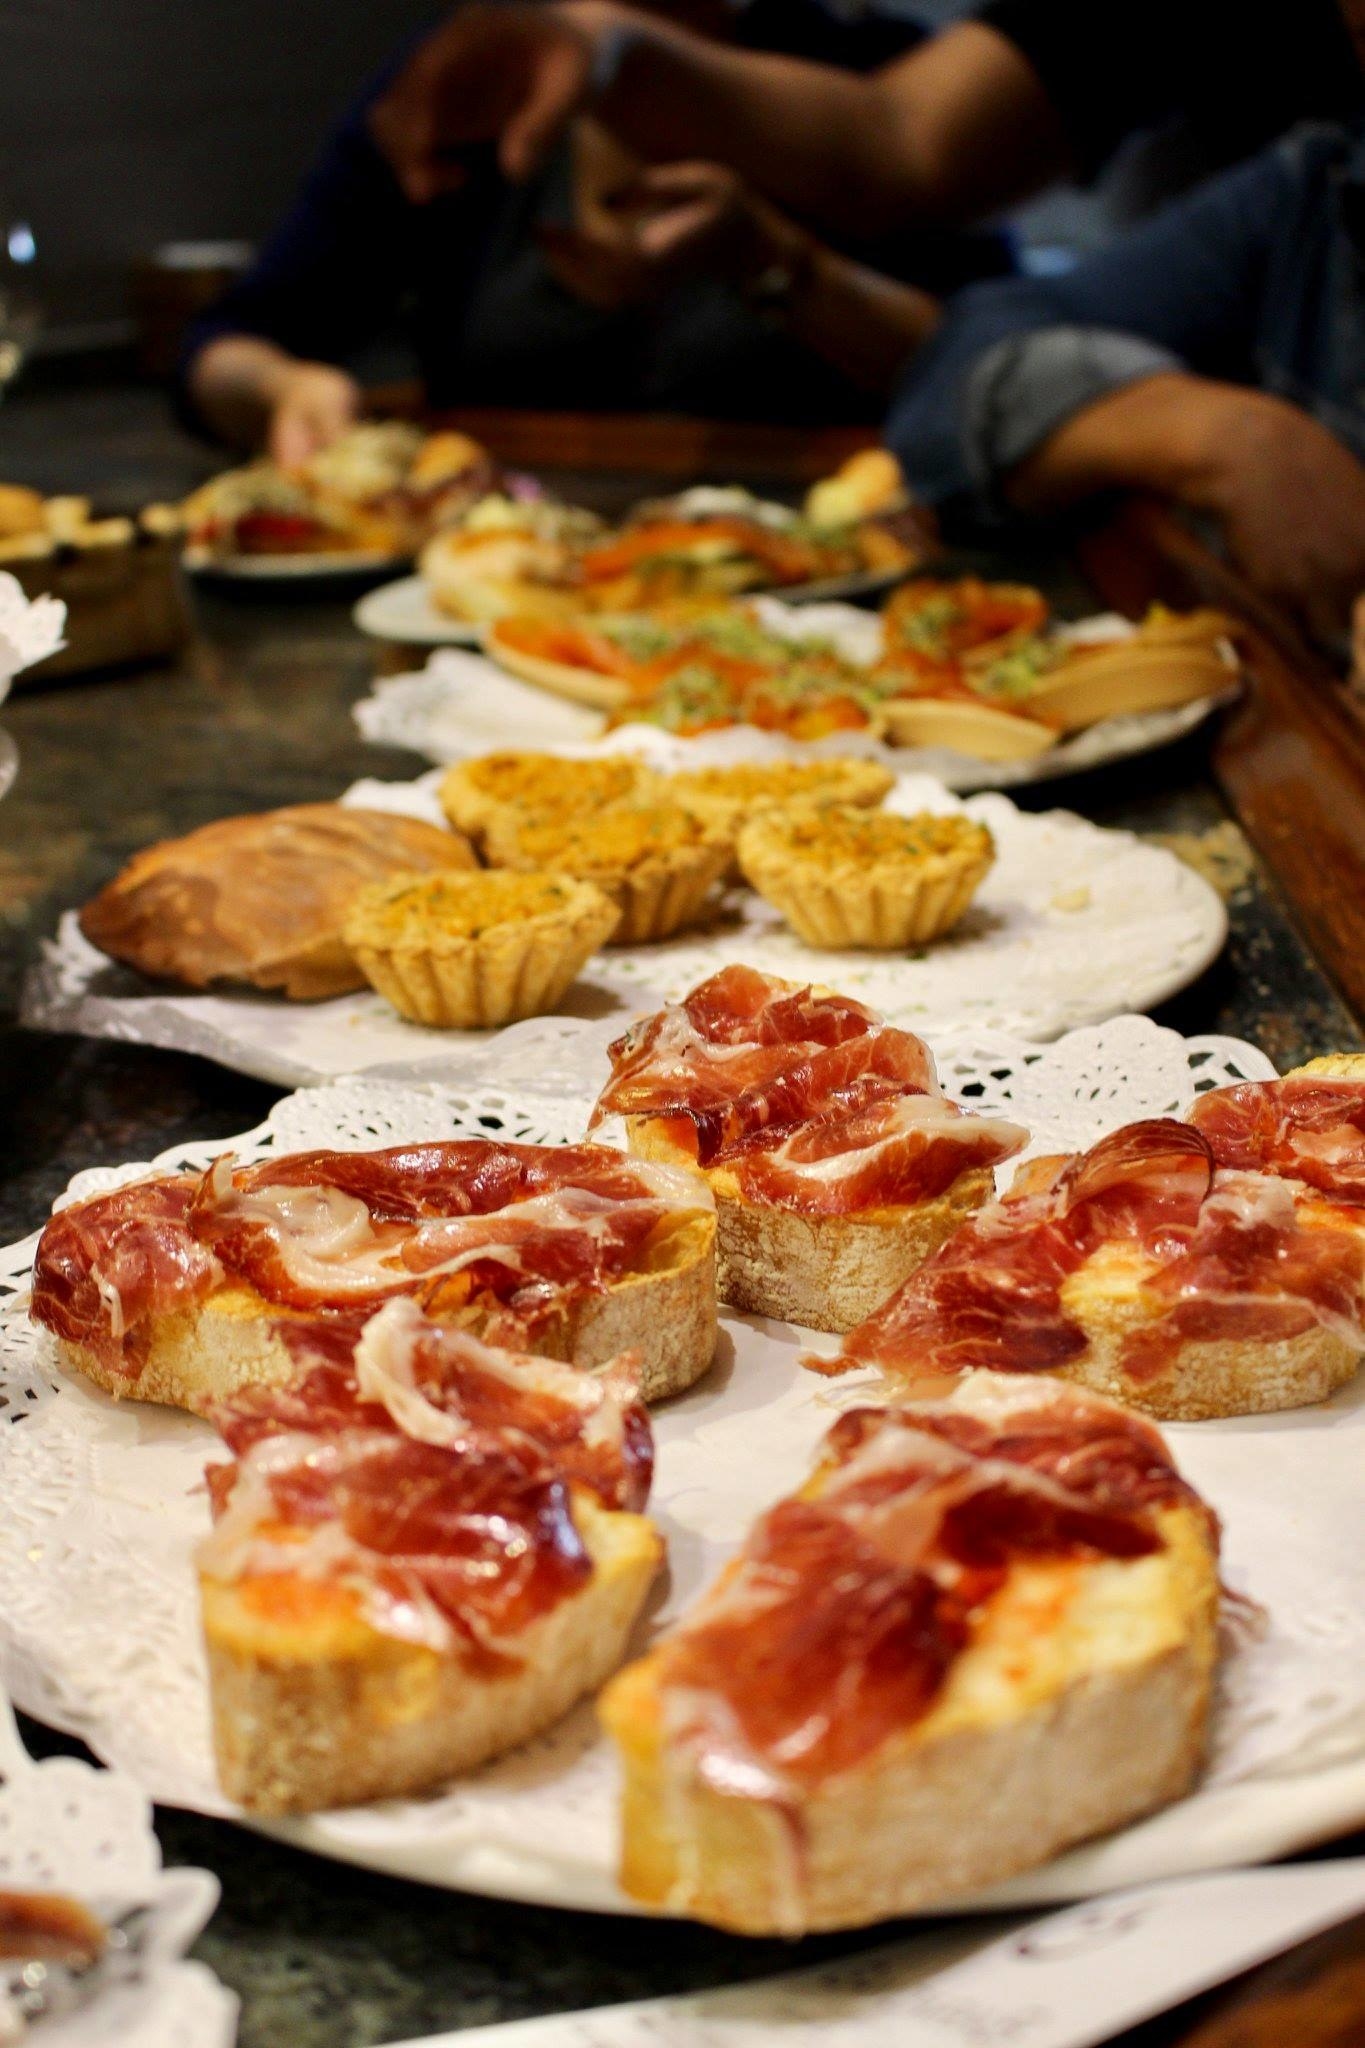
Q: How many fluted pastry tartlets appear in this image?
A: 5